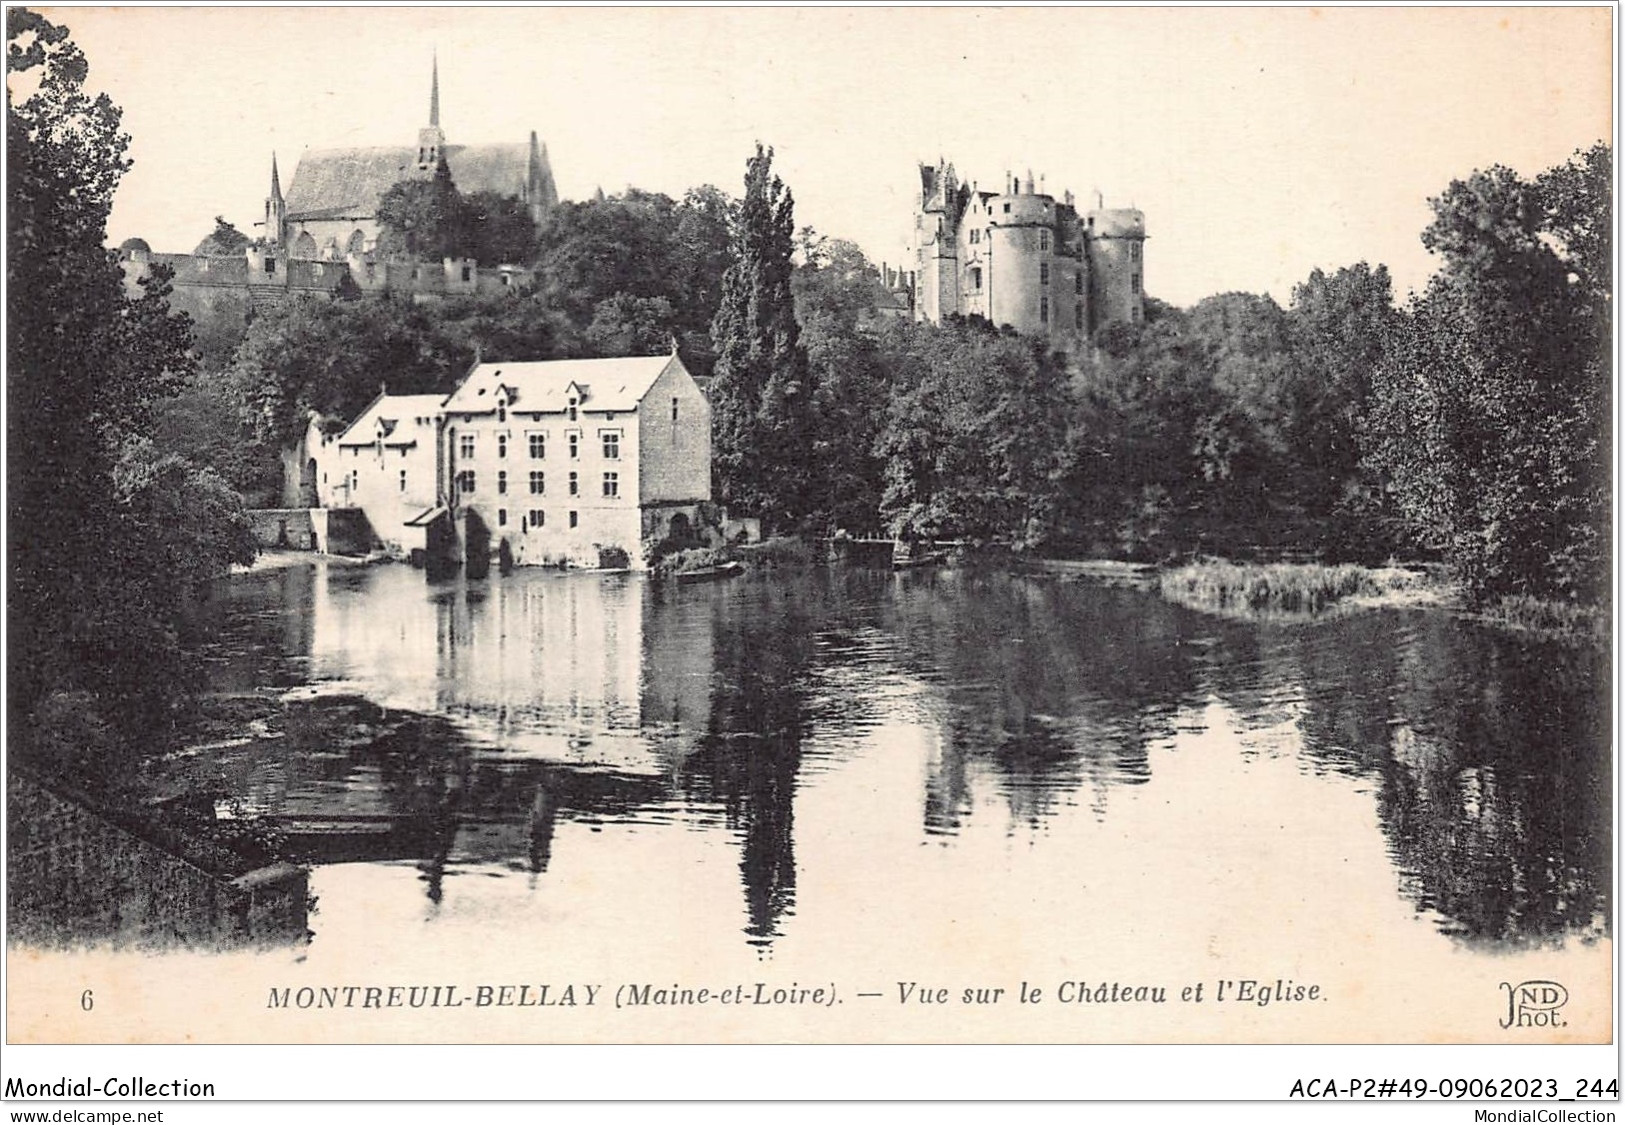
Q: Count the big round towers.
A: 2